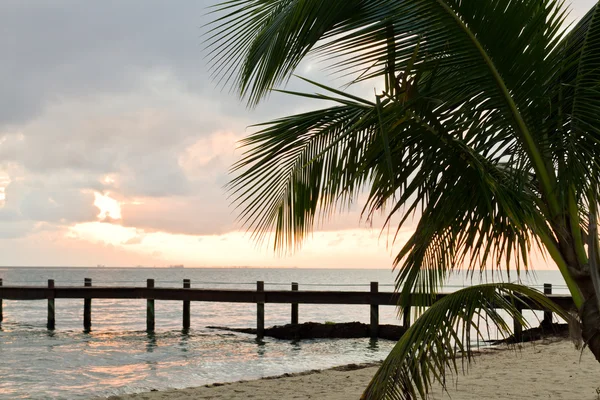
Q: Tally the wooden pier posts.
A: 11